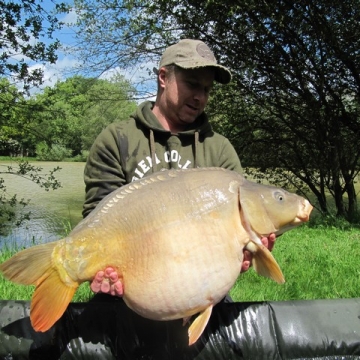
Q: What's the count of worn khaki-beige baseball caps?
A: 1